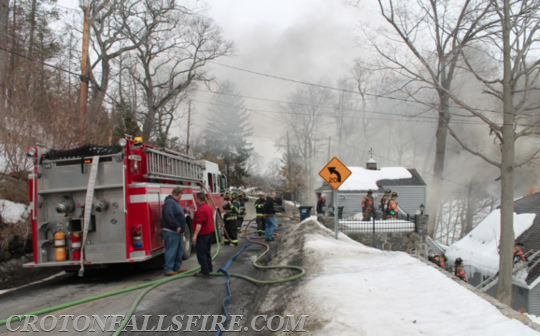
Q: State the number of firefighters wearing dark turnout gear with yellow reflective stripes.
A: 3